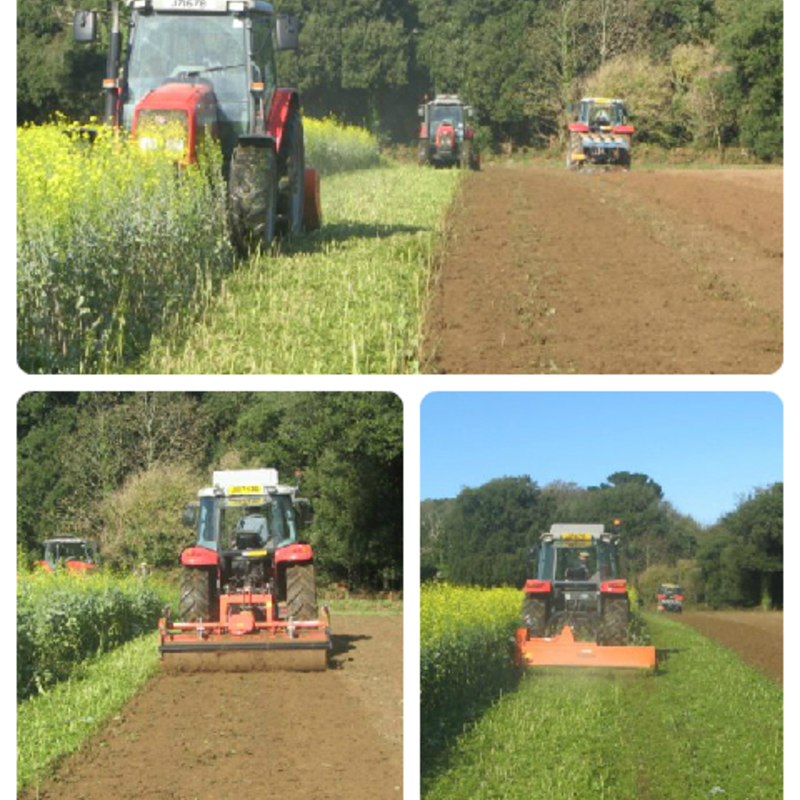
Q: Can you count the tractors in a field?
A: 7